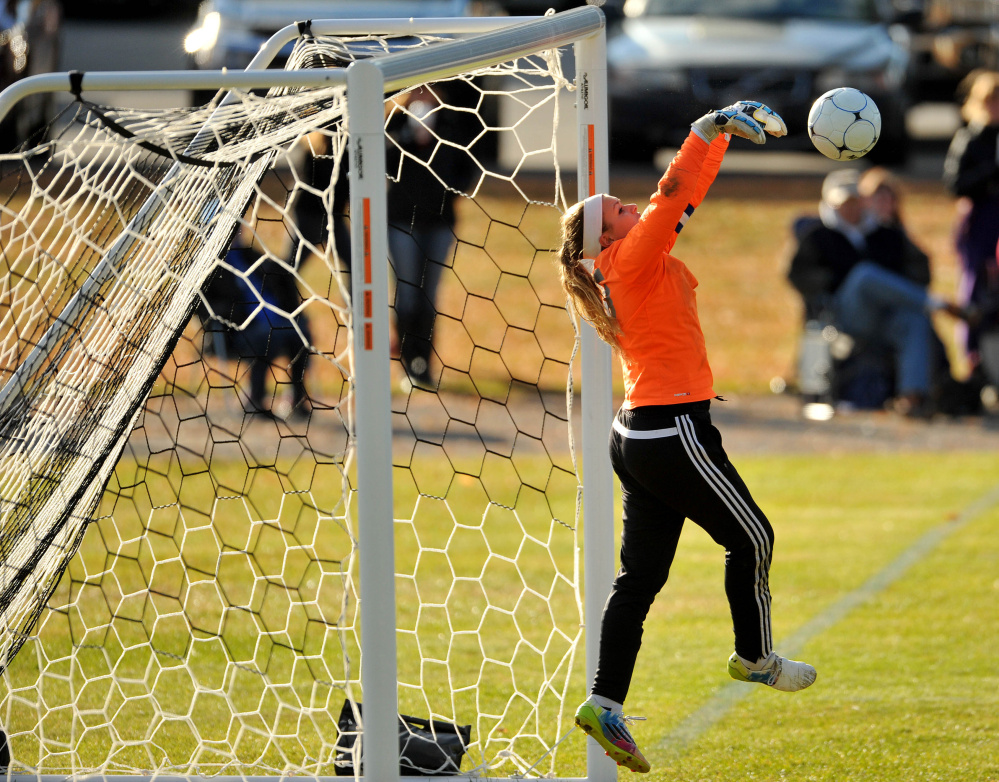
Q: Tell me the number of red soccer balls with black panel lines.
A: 0